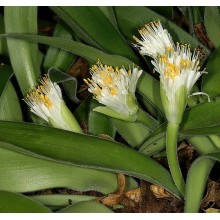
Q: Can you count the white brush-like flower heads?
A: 4